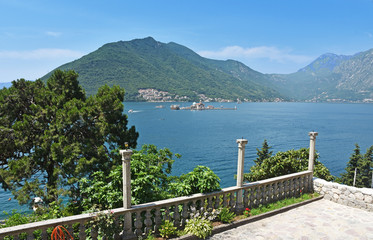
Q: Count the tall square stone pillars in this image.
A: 3